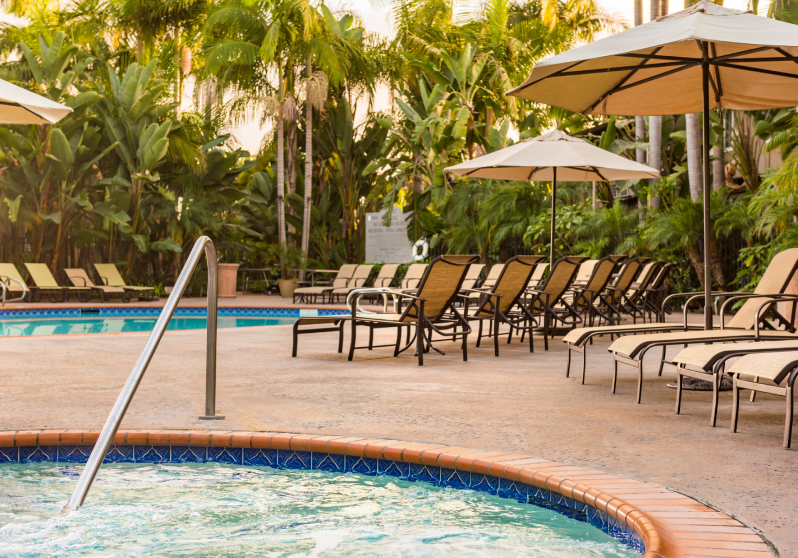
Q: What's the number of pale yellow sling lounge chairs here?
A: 3